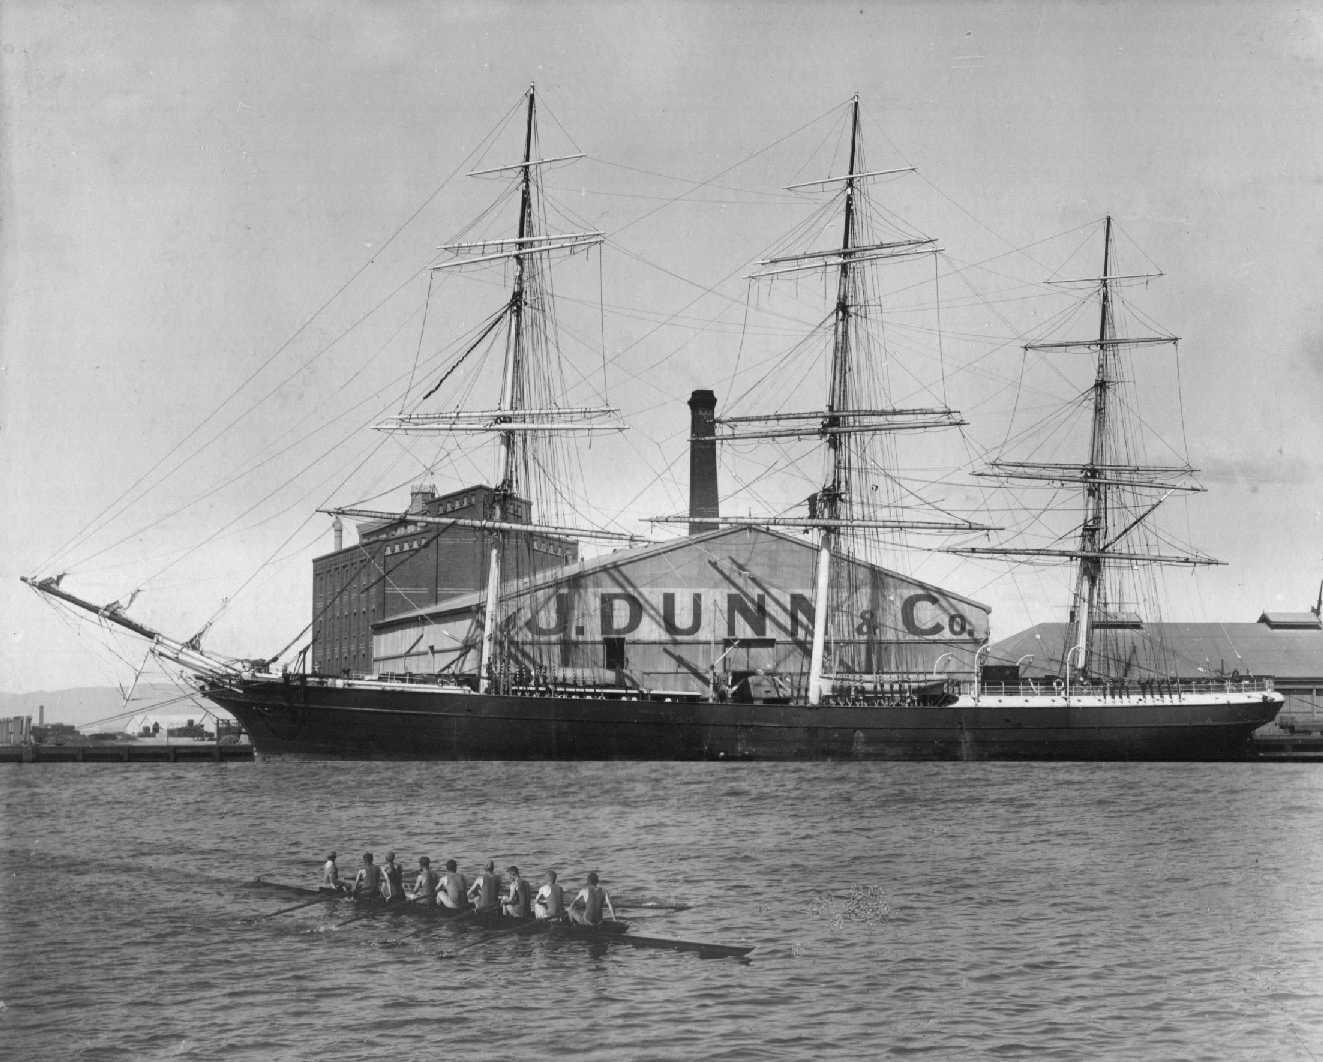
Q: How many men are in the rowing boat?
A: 9